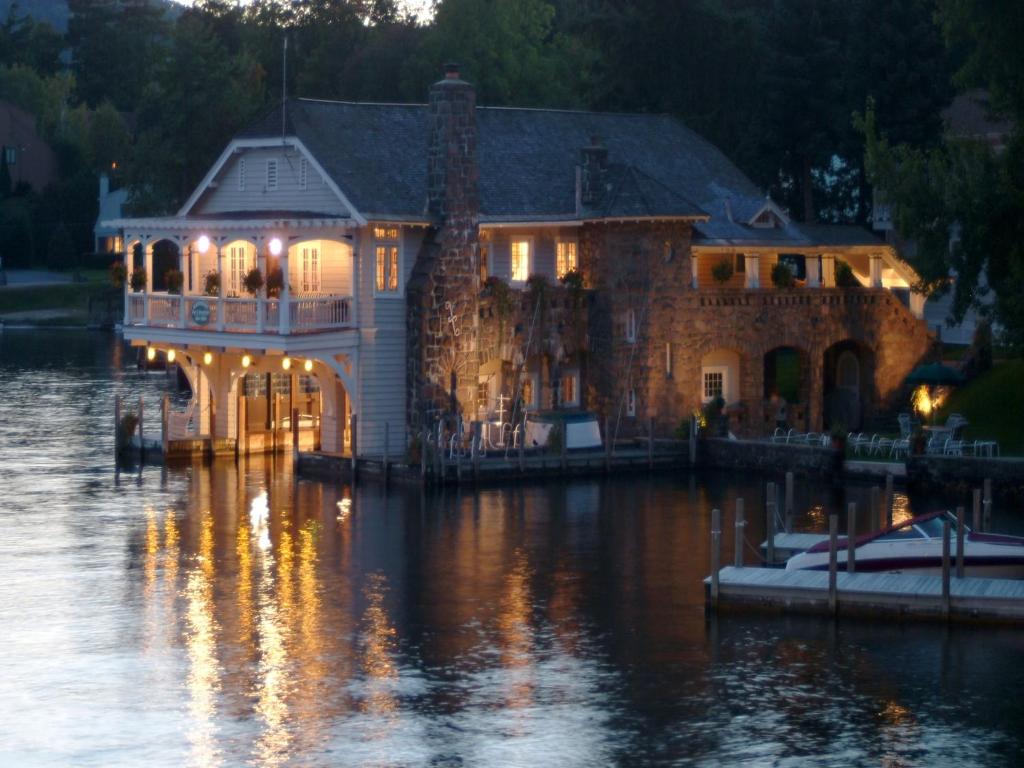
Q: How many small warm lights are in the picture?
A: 6